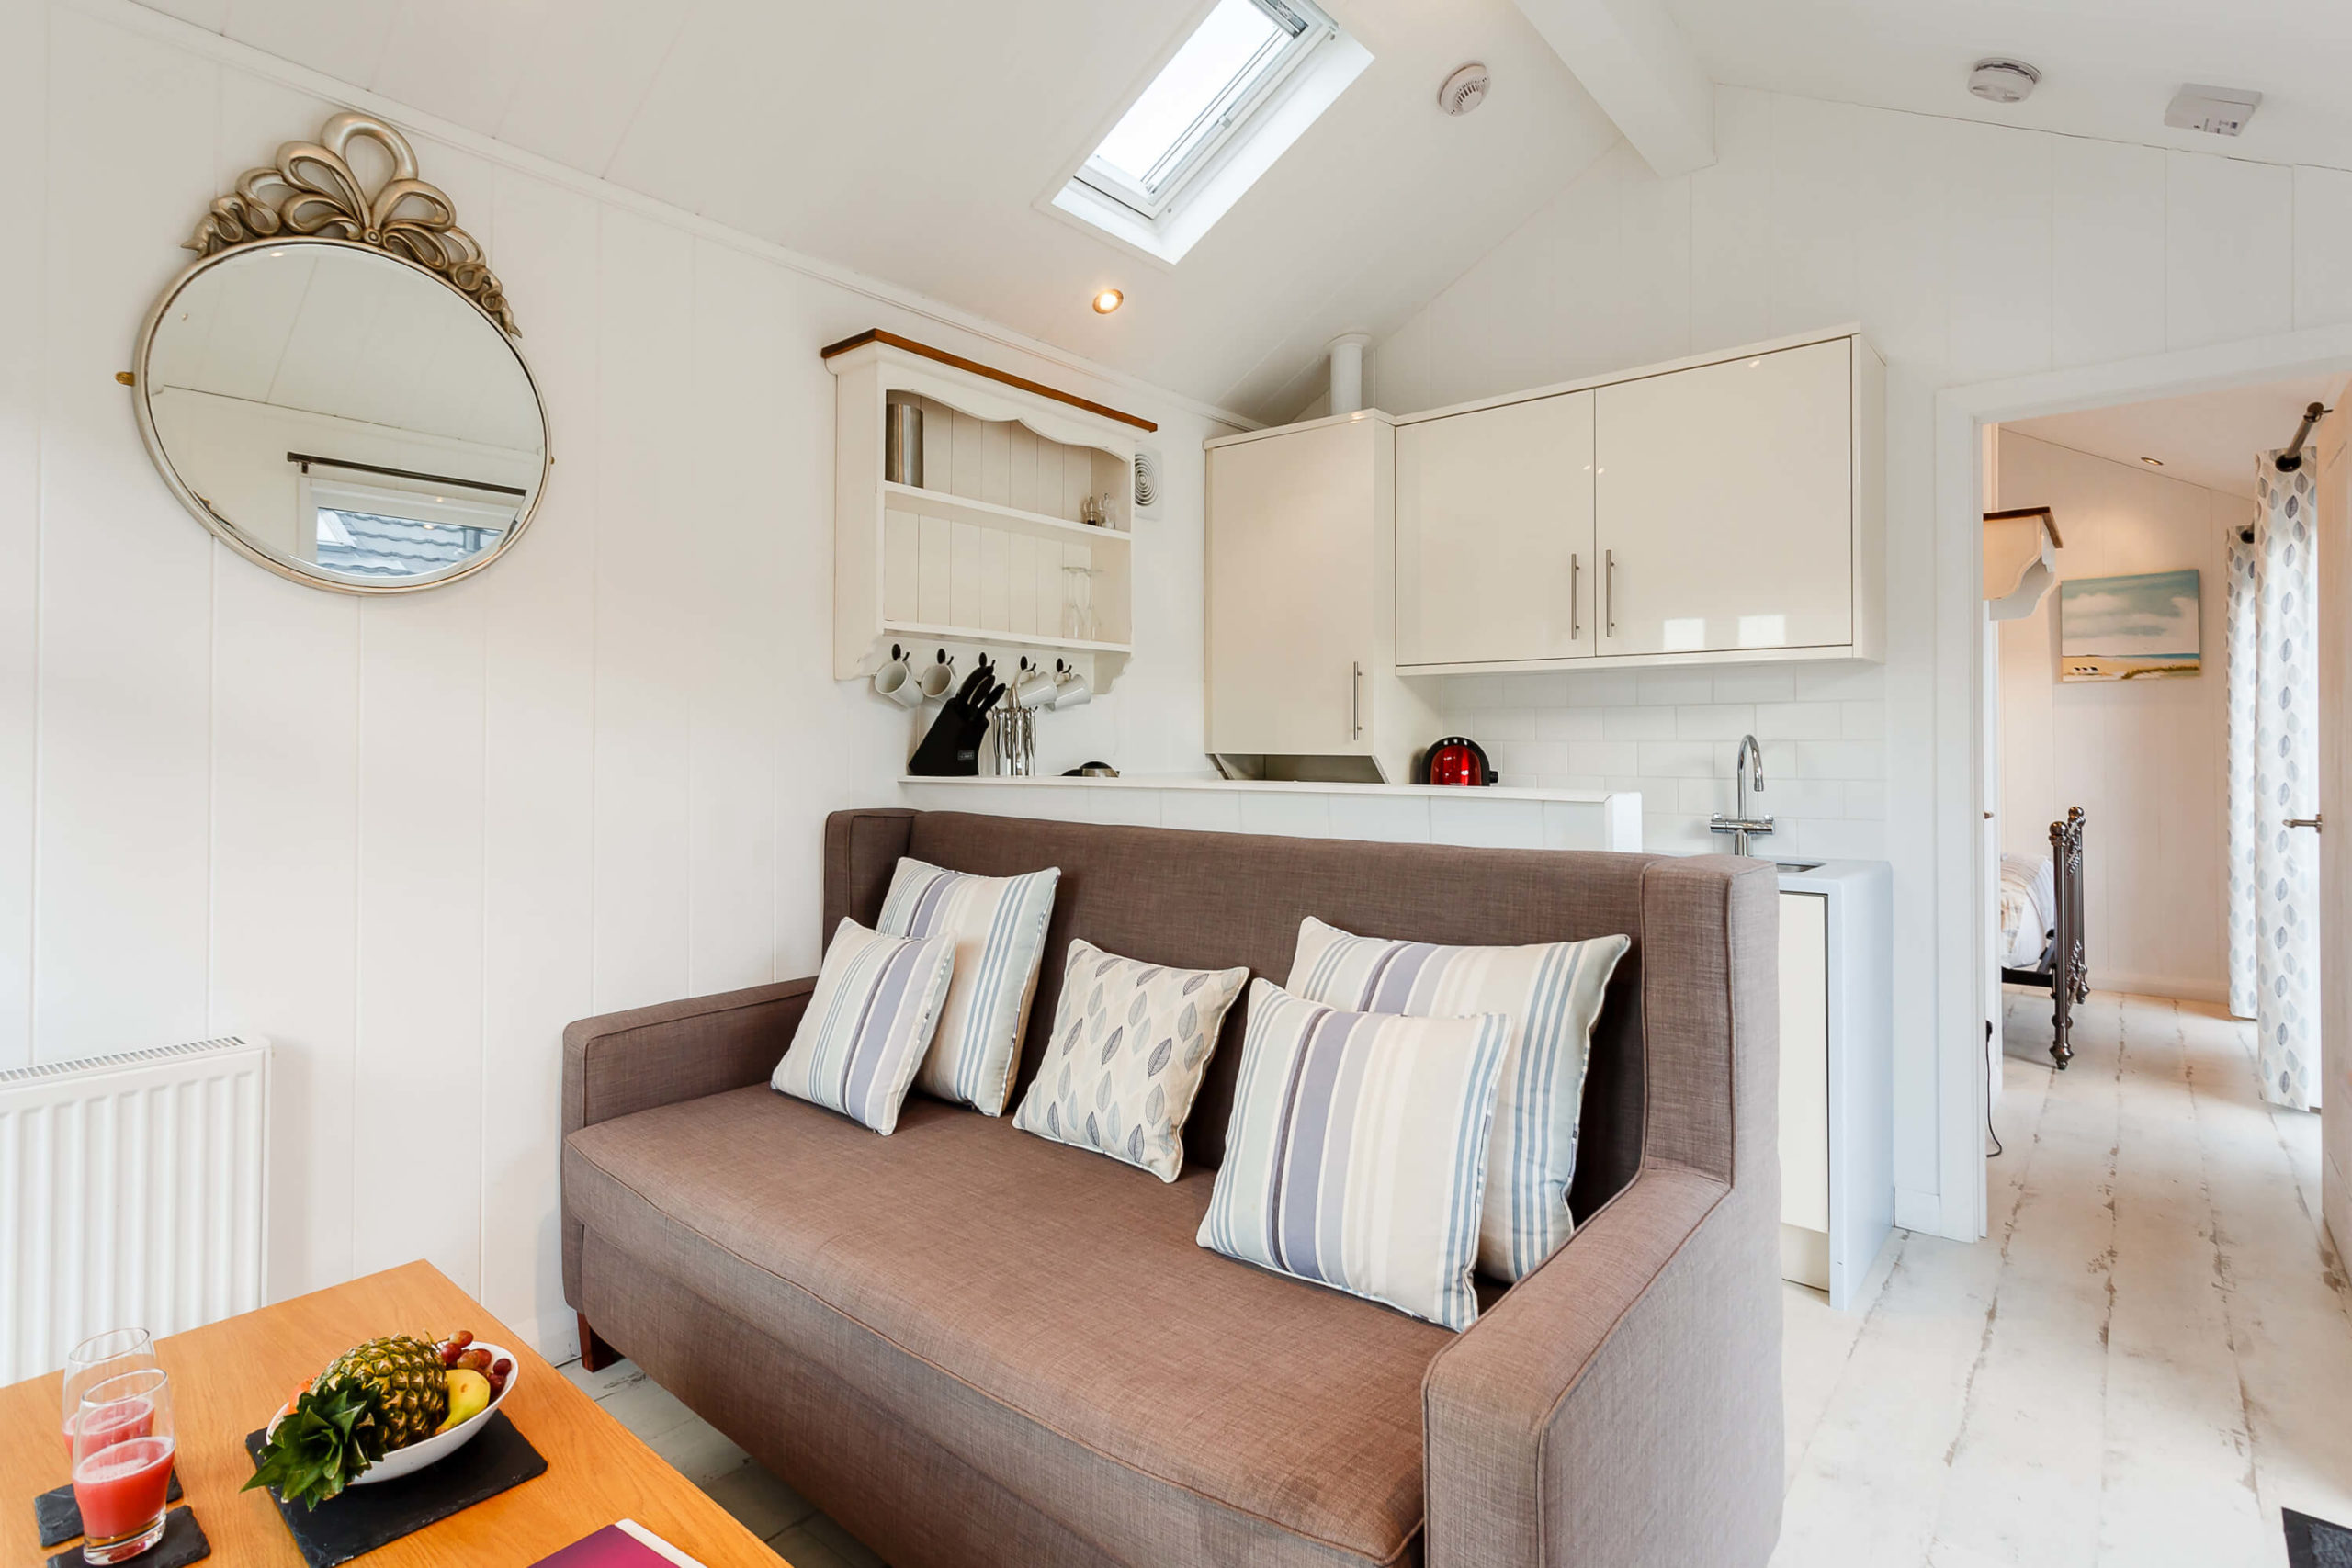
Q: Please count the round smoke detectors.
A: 2